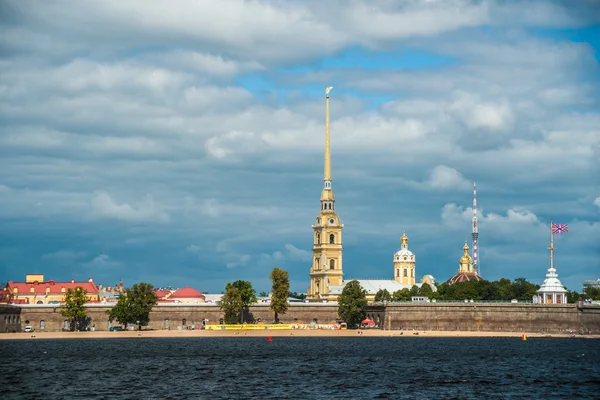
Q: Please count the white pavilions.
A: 1